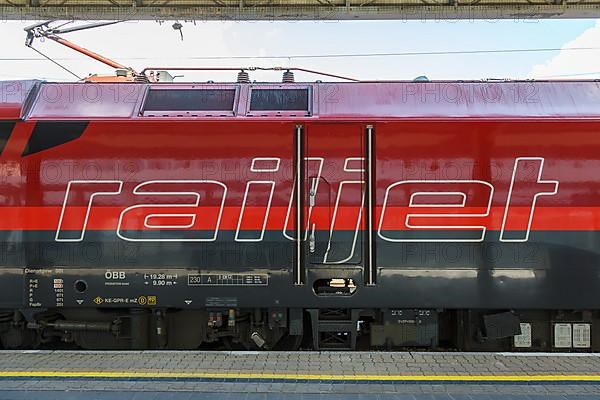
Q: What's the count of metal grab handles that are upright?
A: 2